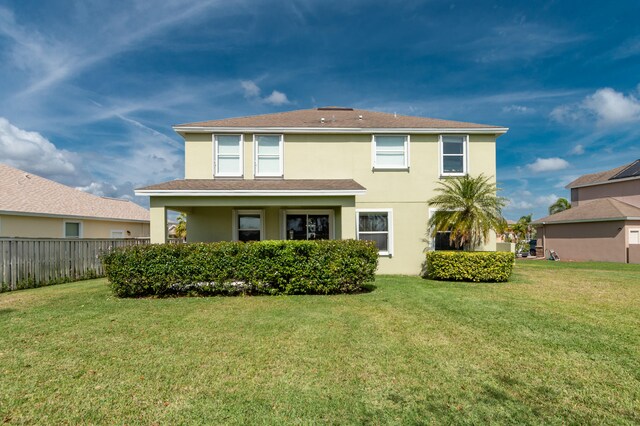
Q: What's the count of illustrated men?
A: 0